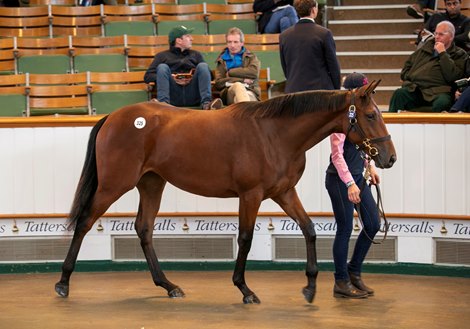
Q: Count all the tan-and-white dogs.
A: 0